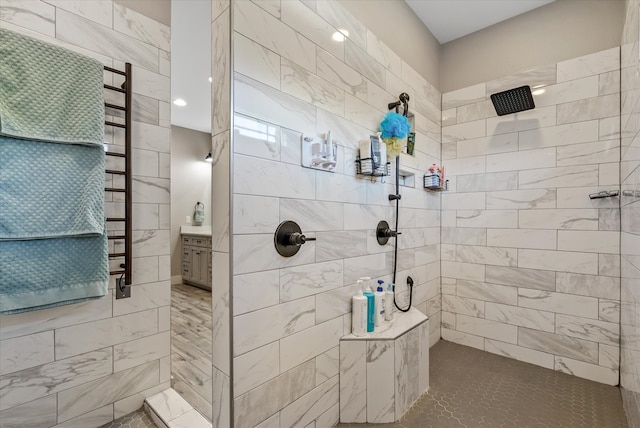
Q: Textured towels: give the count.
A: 3